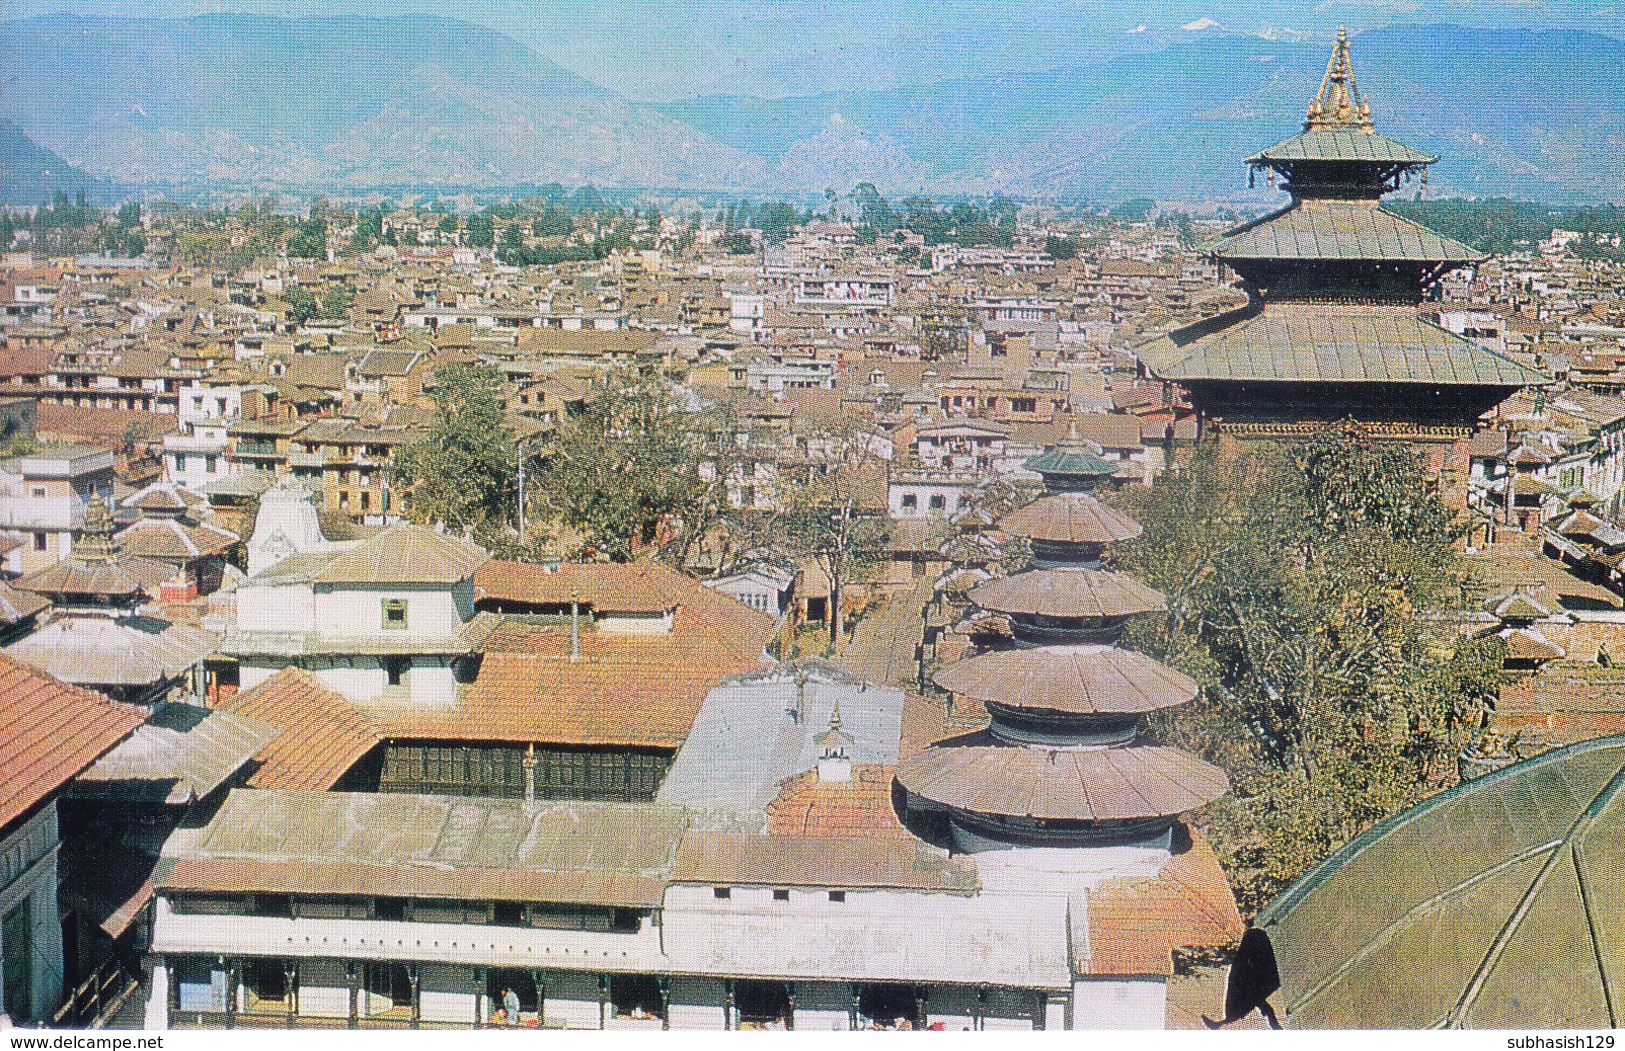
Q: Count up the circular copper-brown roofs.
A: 4